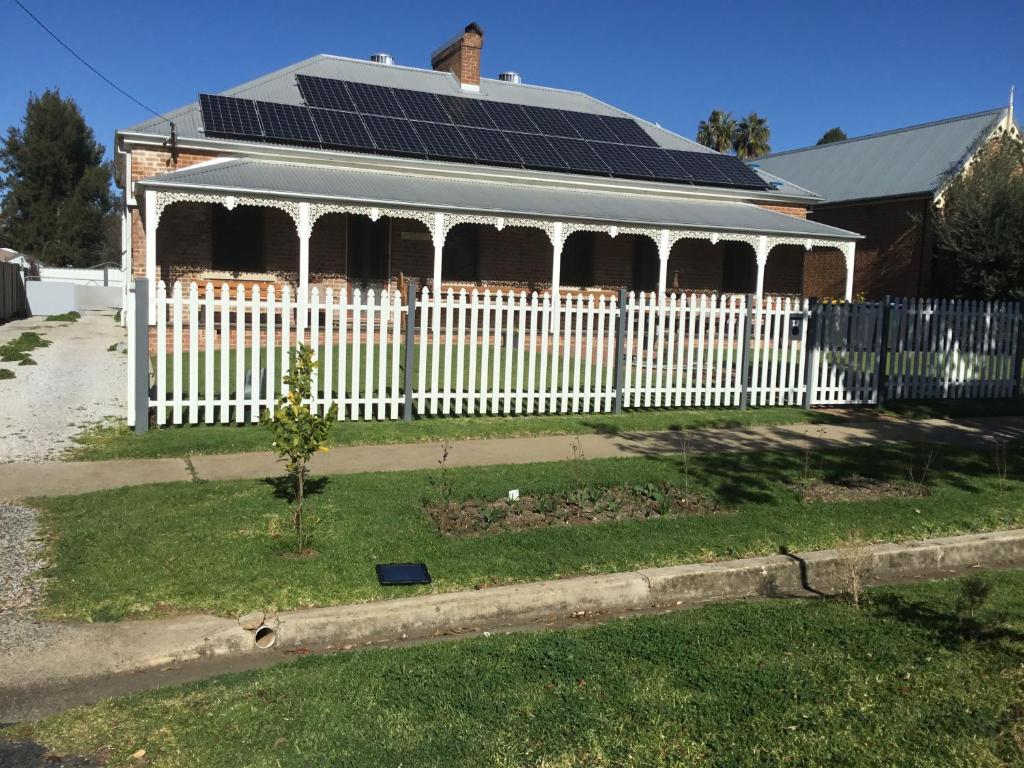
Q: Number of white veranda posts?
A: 7